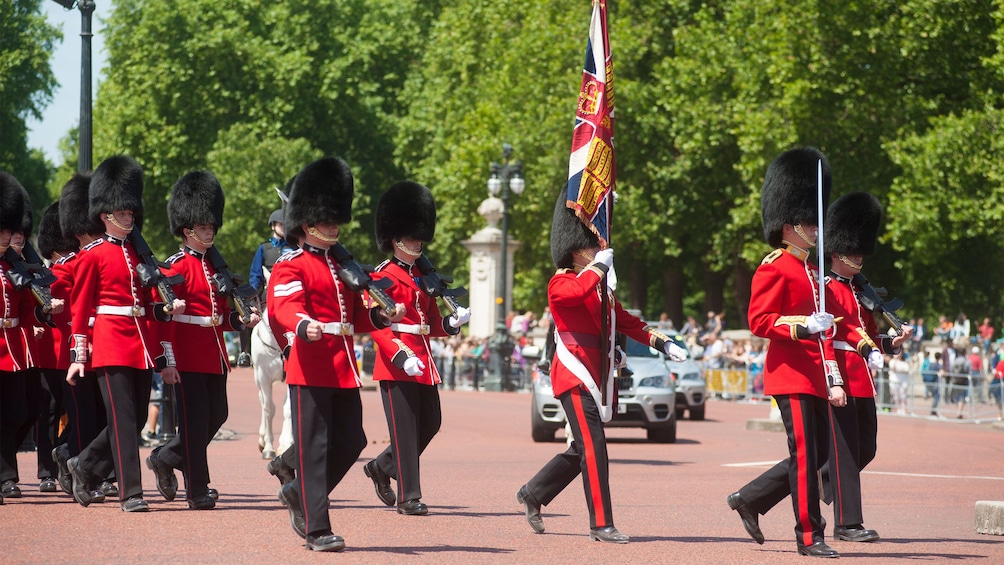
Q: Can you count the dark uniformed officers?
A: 1